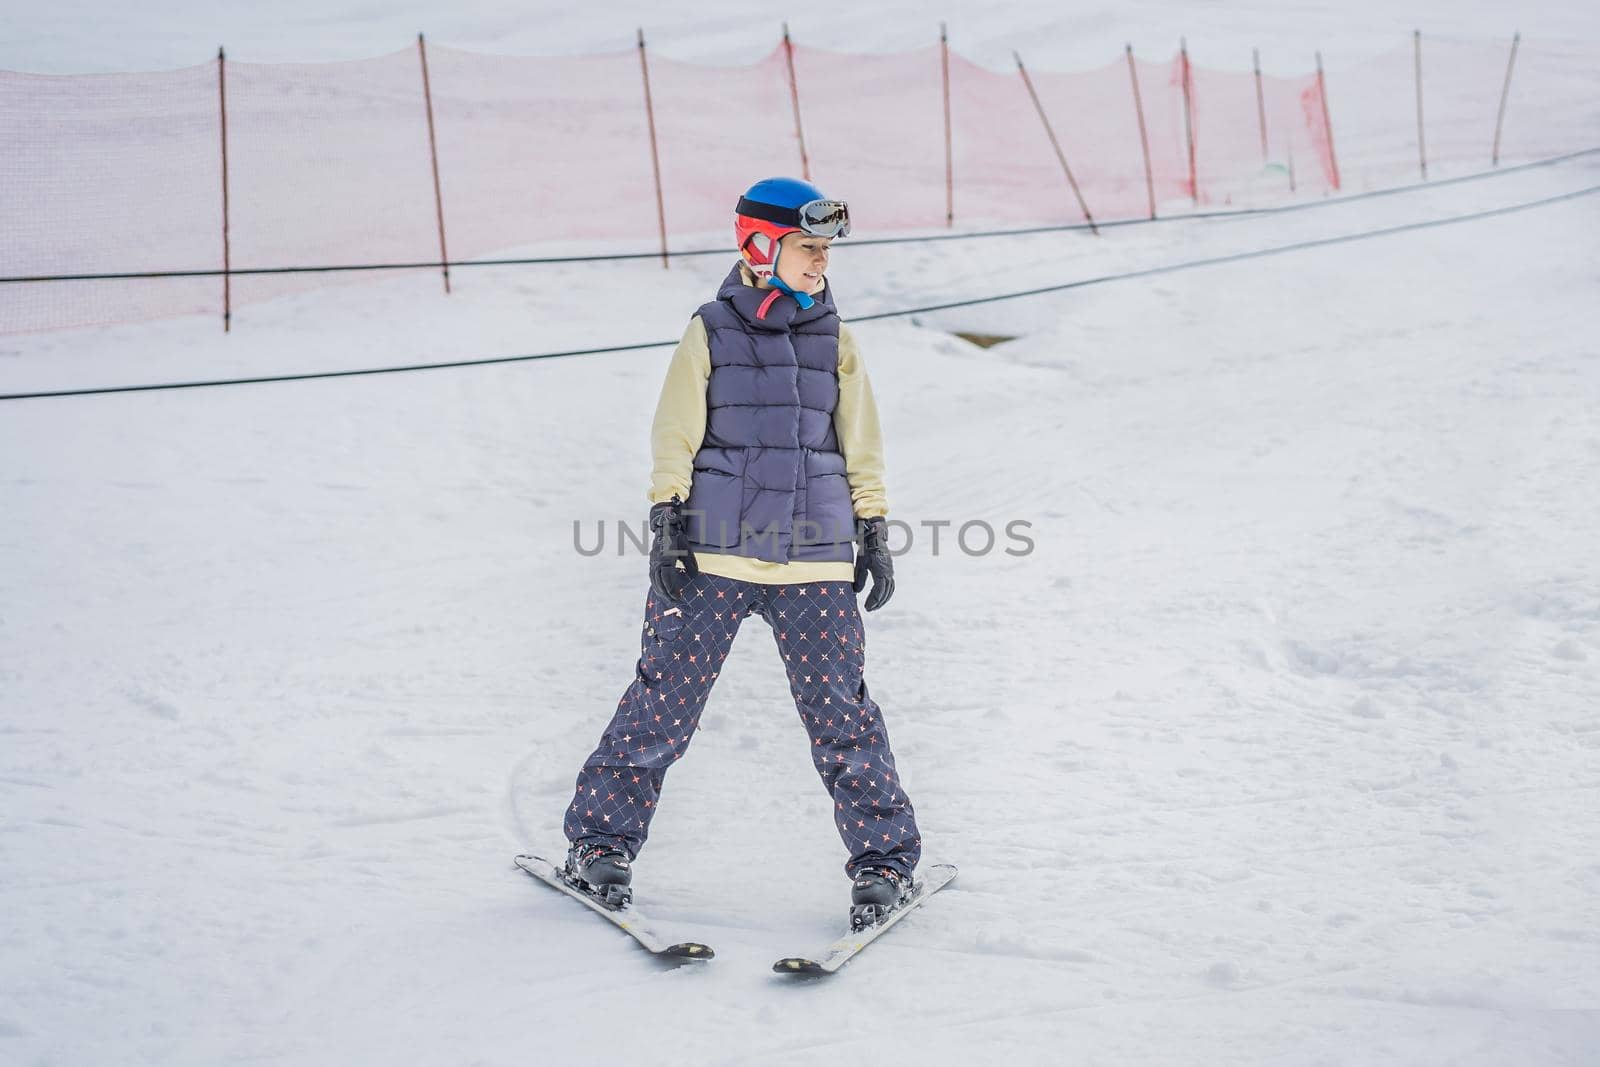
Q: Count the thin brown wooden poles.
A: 12